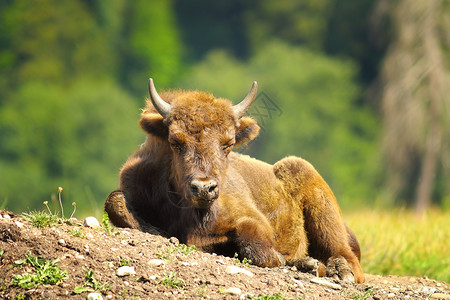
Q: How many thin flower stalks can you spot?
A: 3